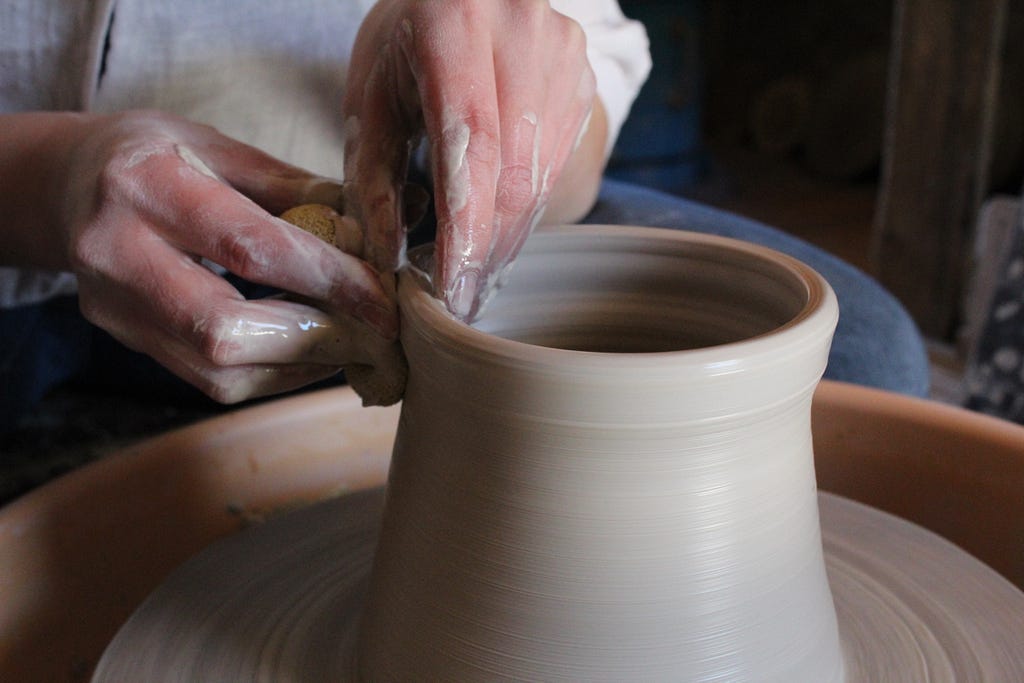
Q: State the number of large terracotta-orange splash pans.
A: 1